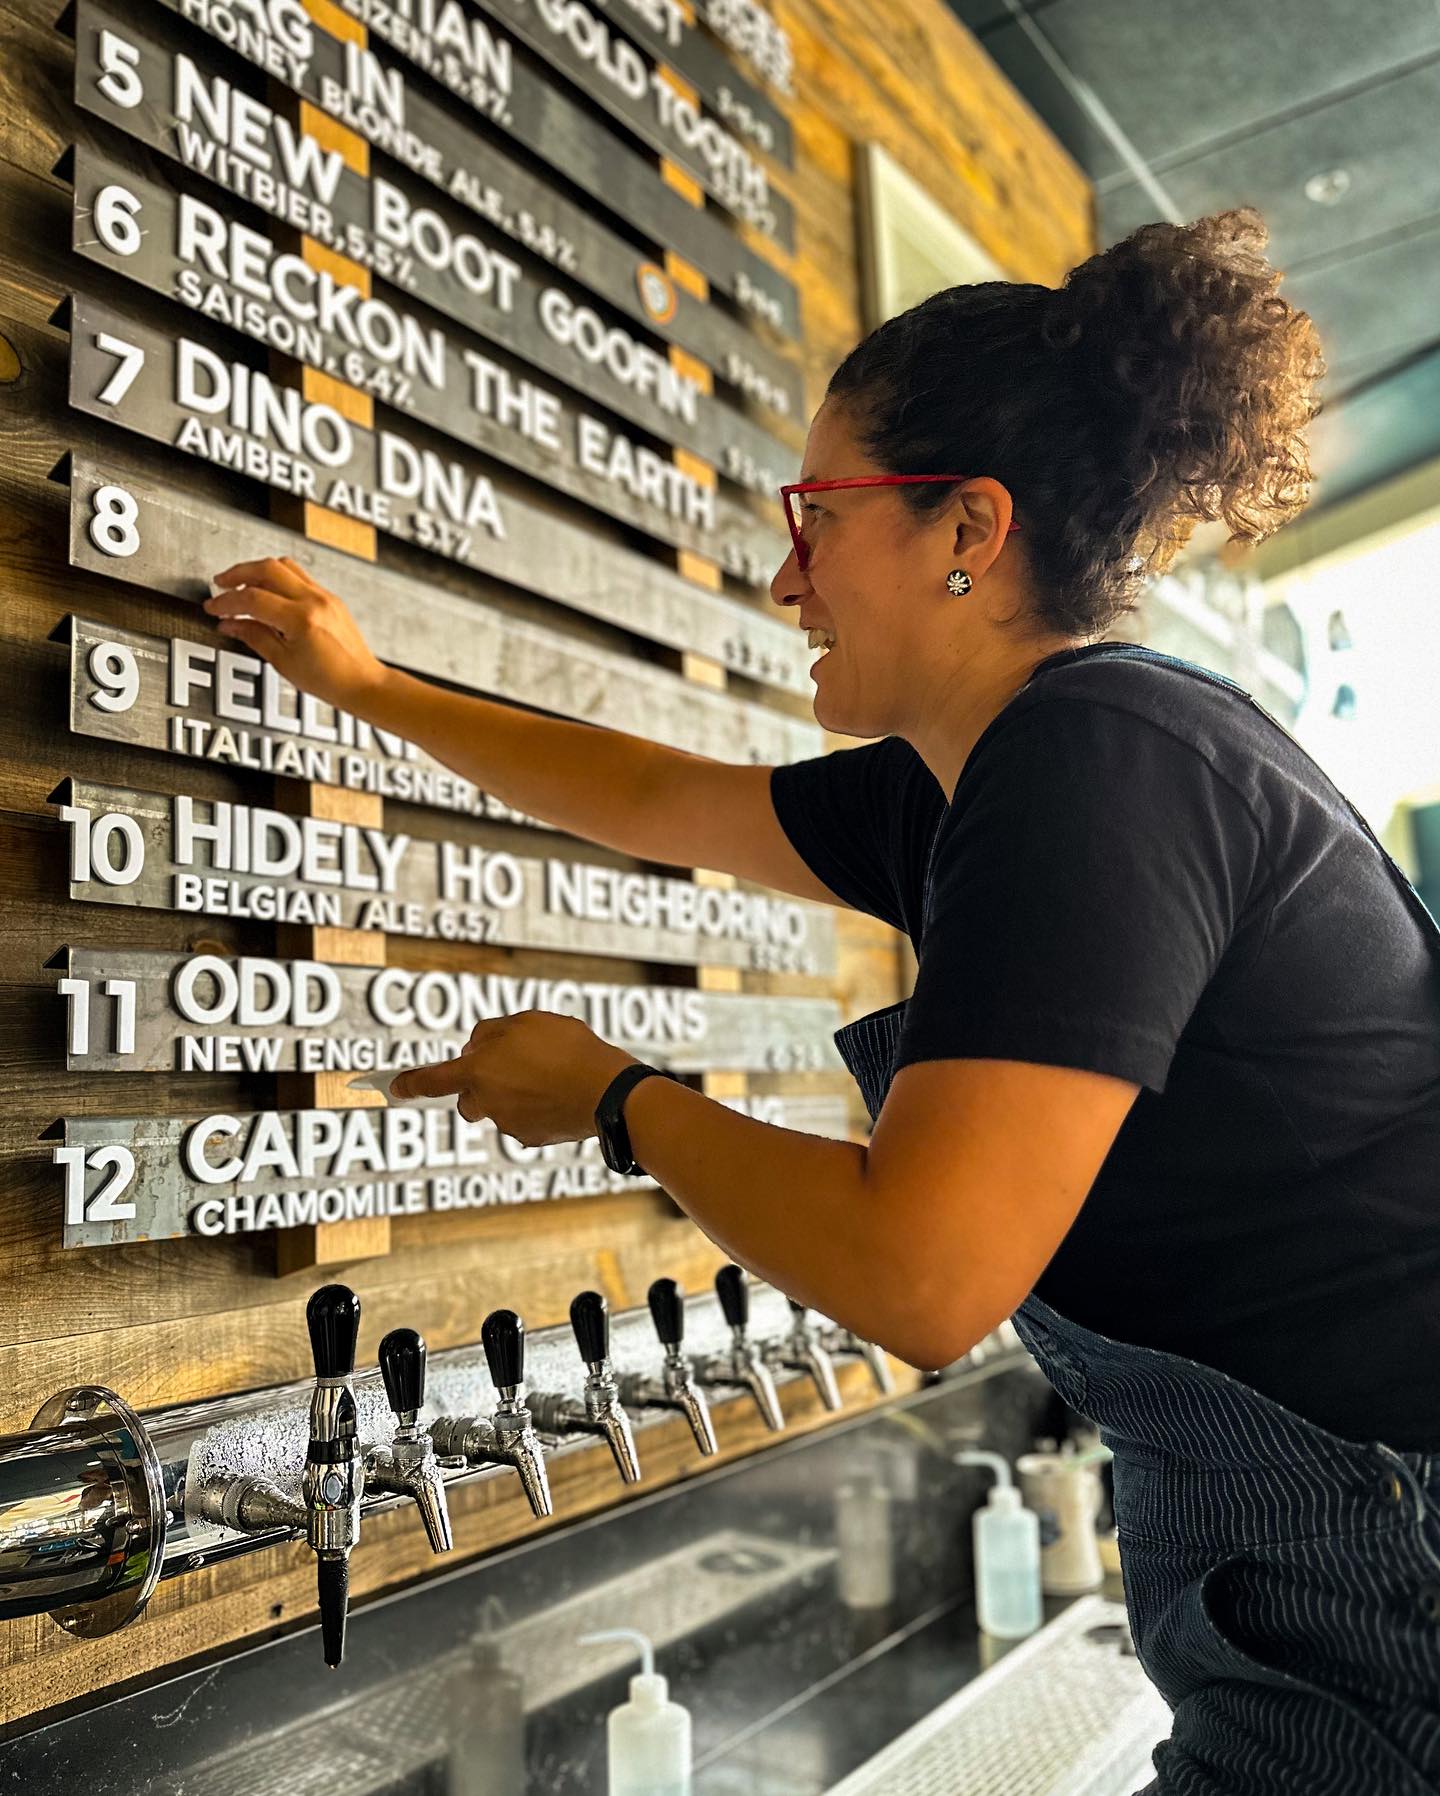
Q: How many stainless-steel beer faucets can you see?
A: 8